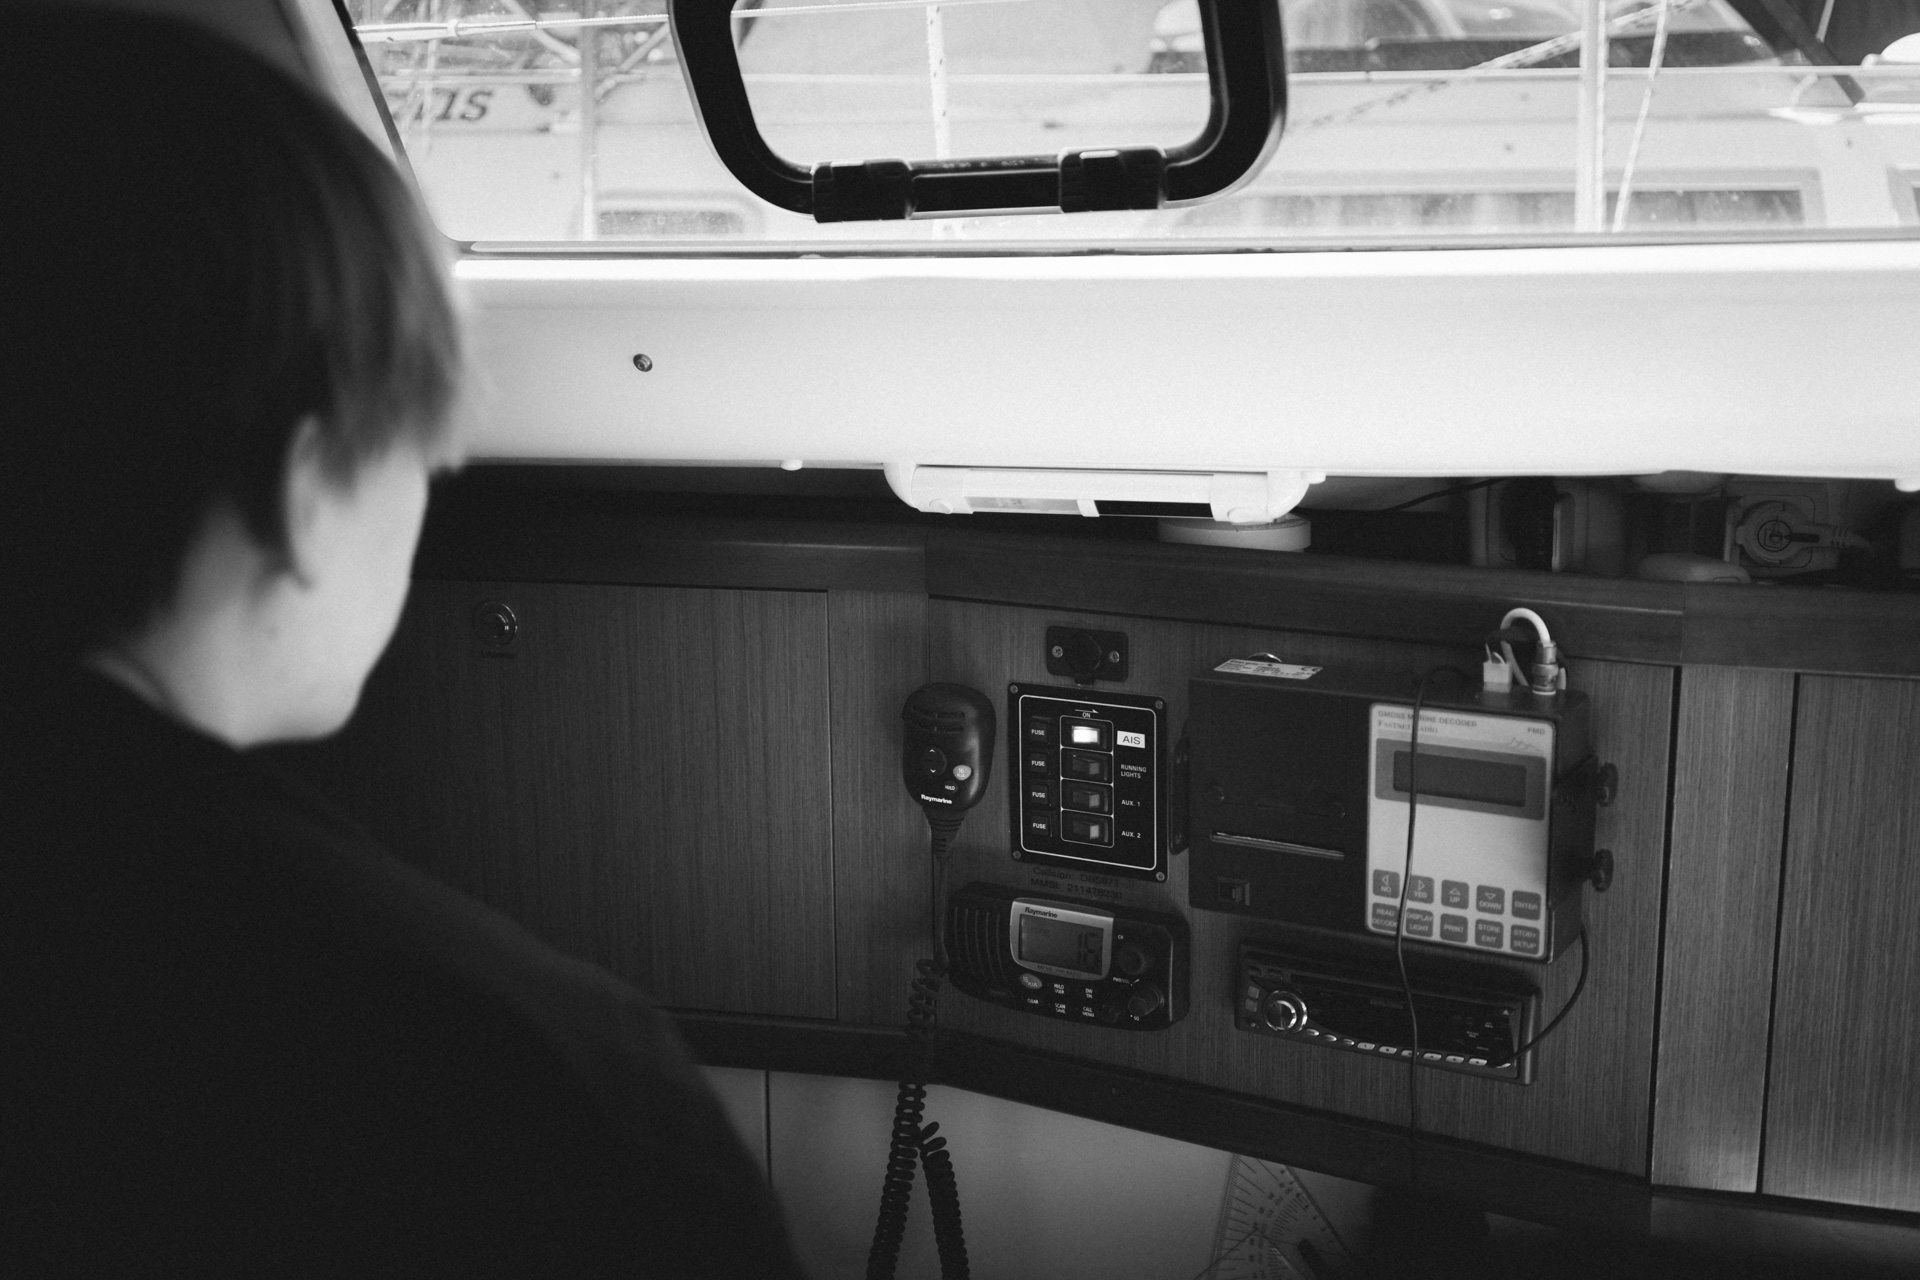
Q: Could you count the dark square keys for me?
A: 10